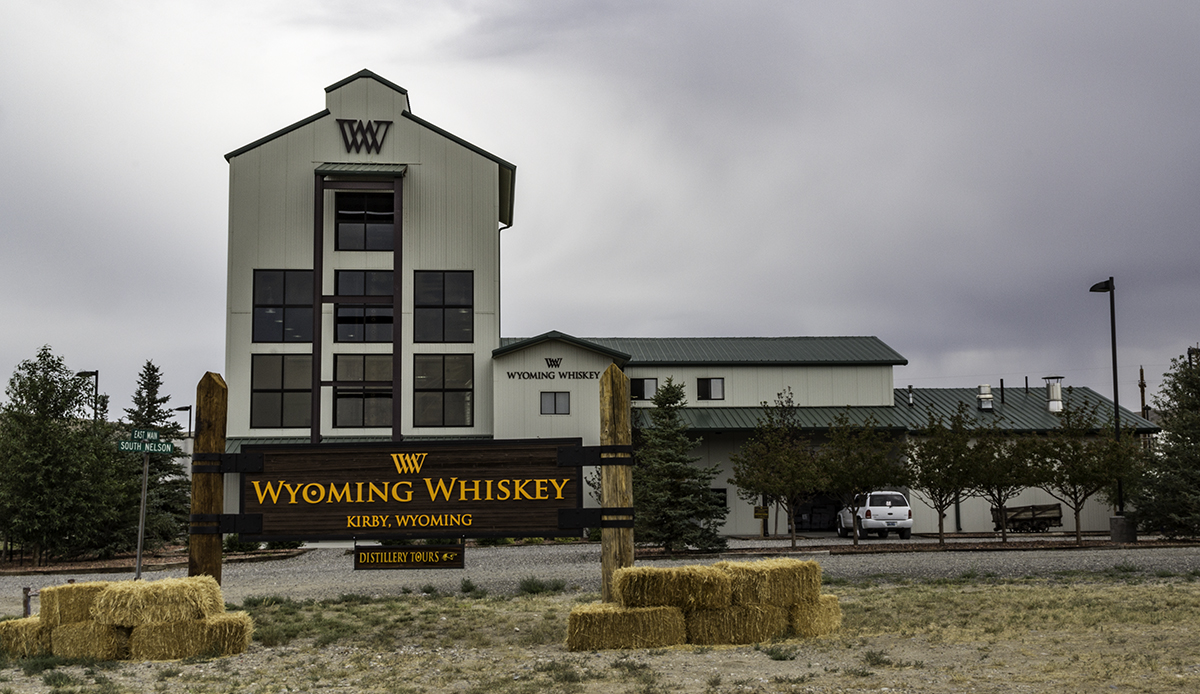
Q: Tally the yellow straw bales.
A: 10